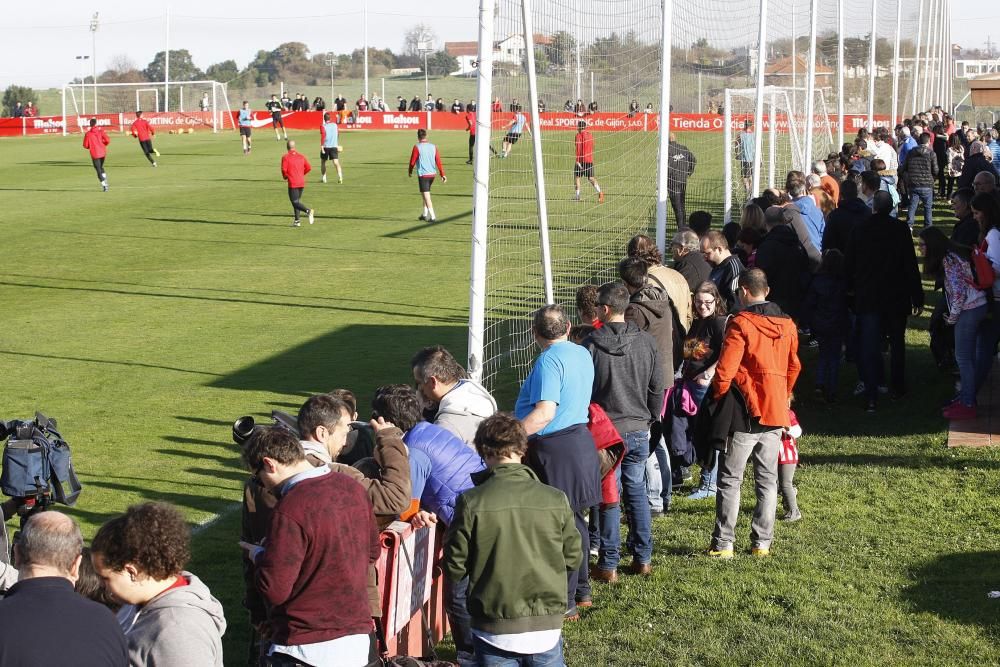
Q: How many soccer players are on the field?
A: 11